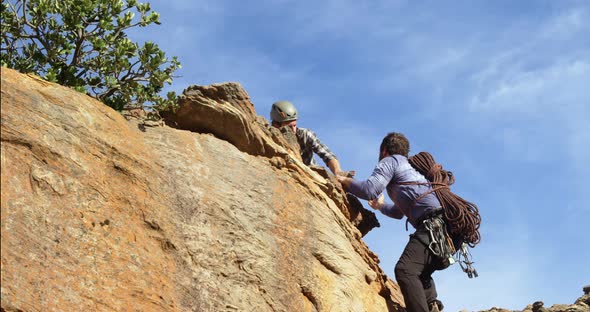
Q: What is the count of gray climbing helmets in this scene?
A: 1